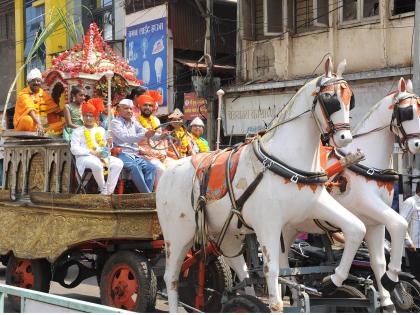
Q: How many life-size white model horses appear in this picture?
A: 2